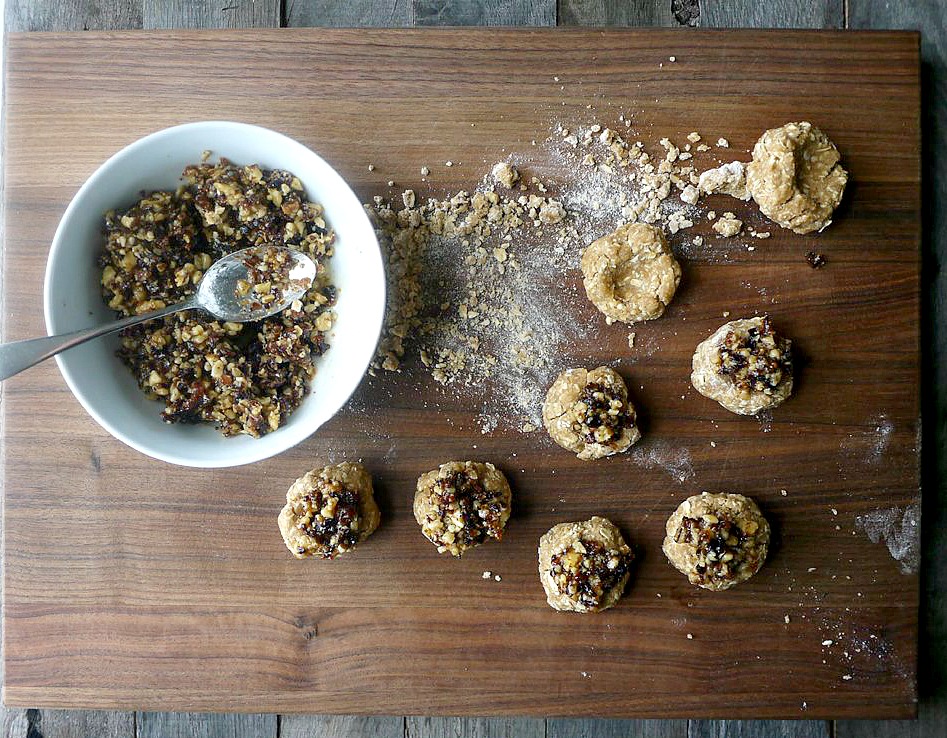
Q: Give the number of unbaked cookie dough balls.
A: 8